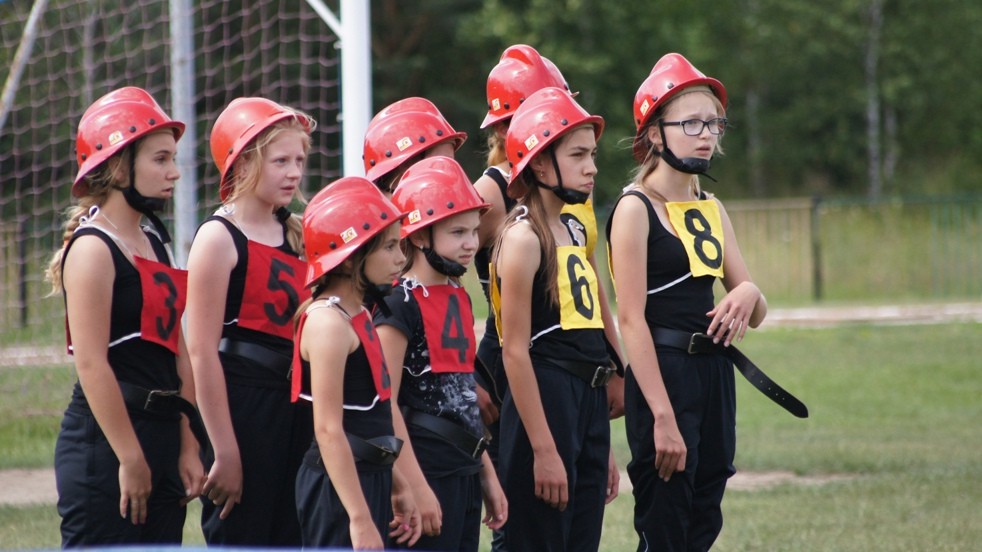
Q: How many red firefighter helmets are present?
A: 8